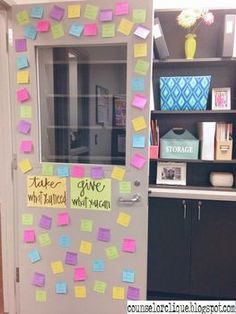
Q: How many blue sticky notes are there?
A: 12